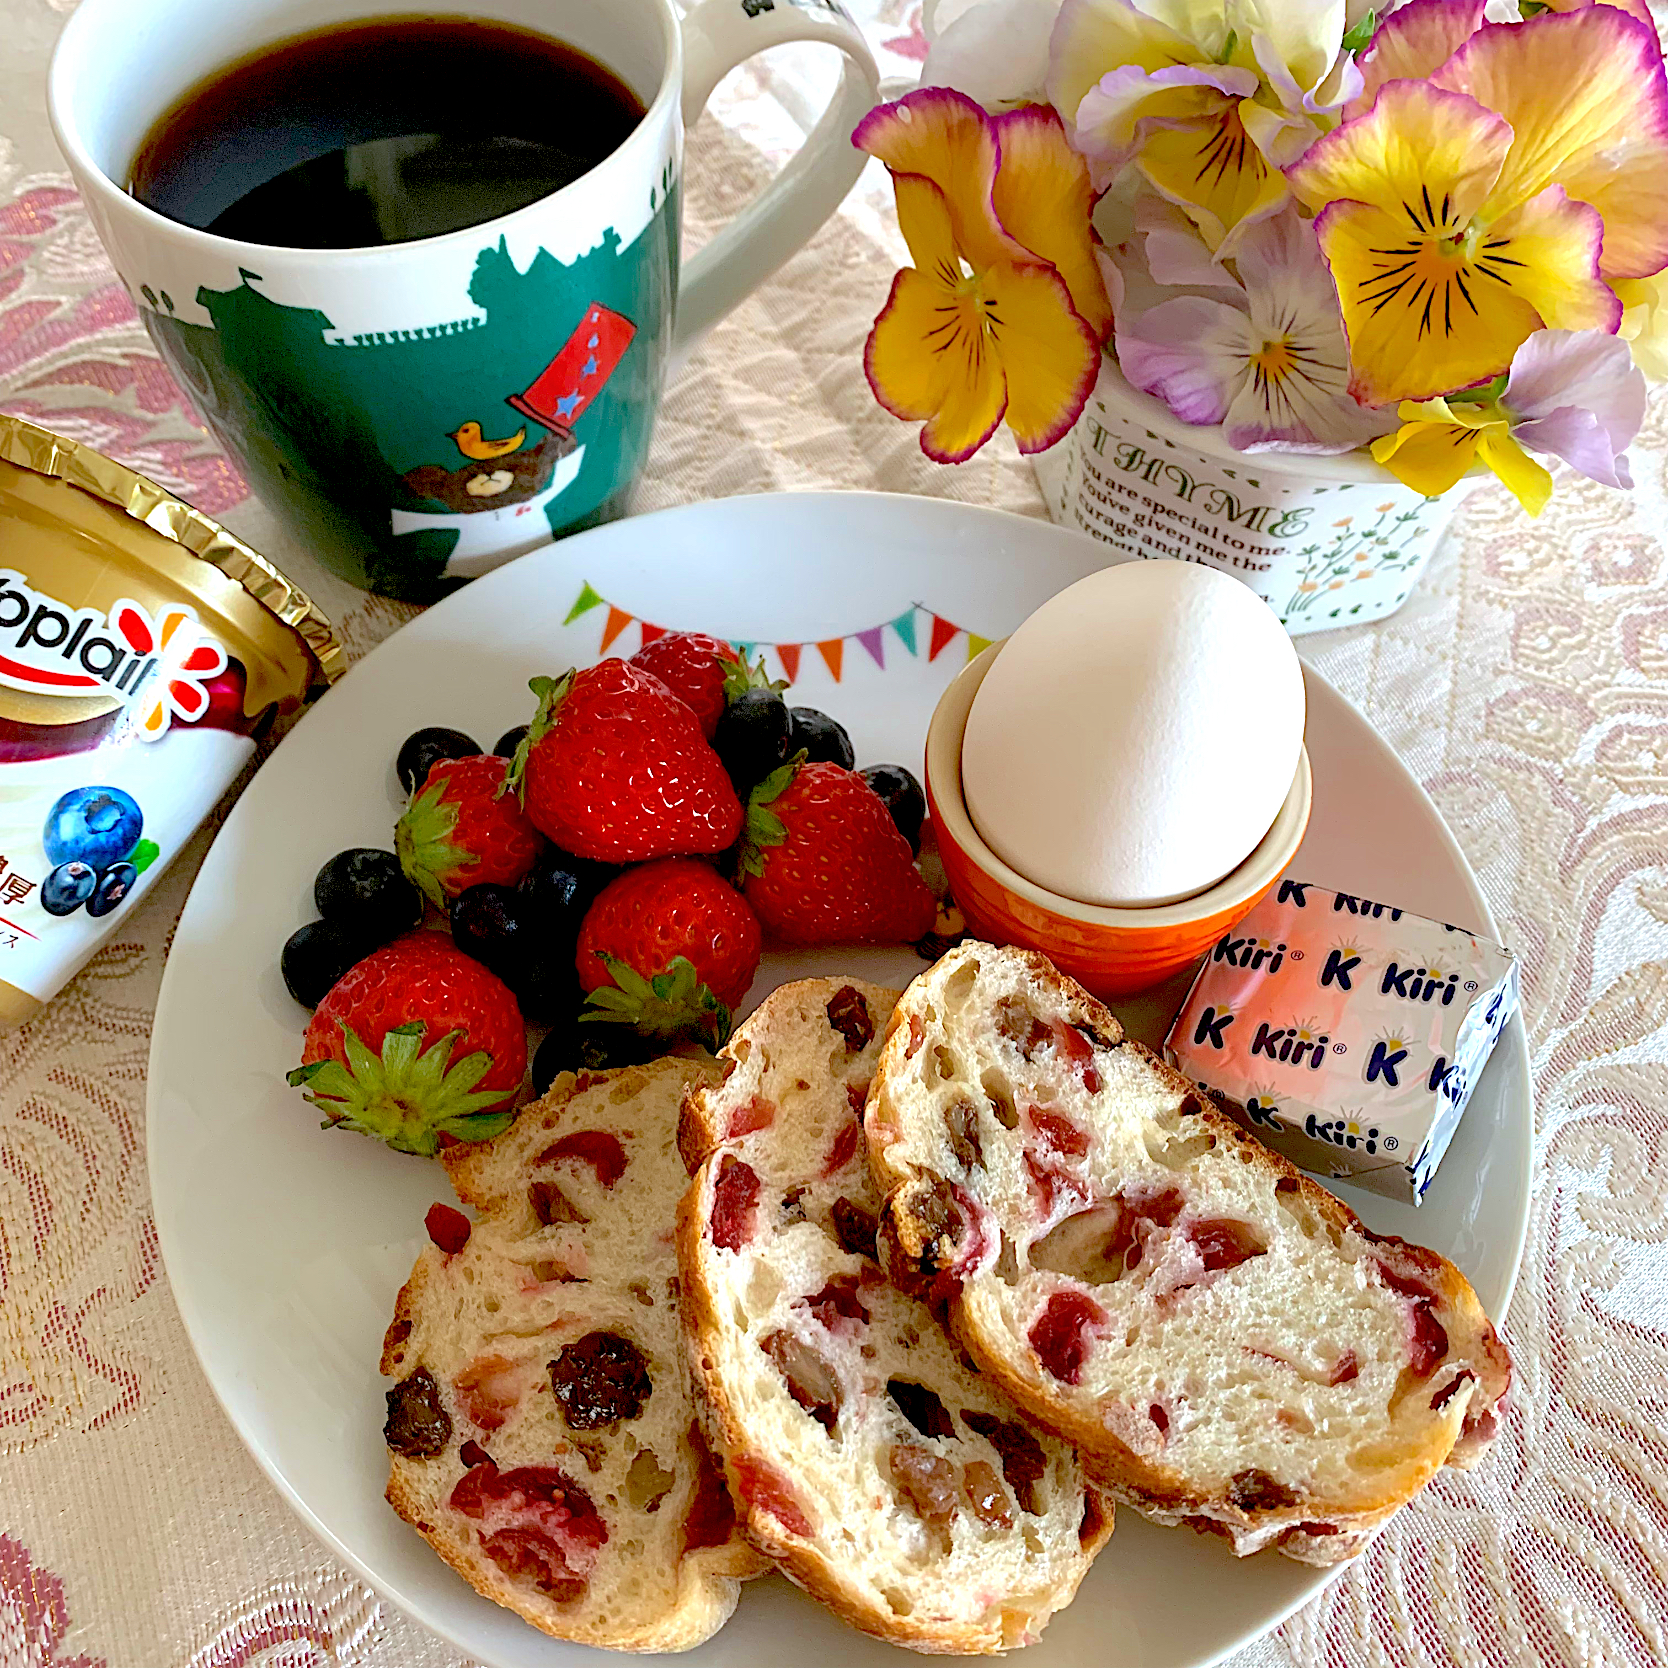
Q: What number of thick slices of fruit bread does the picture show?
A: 3